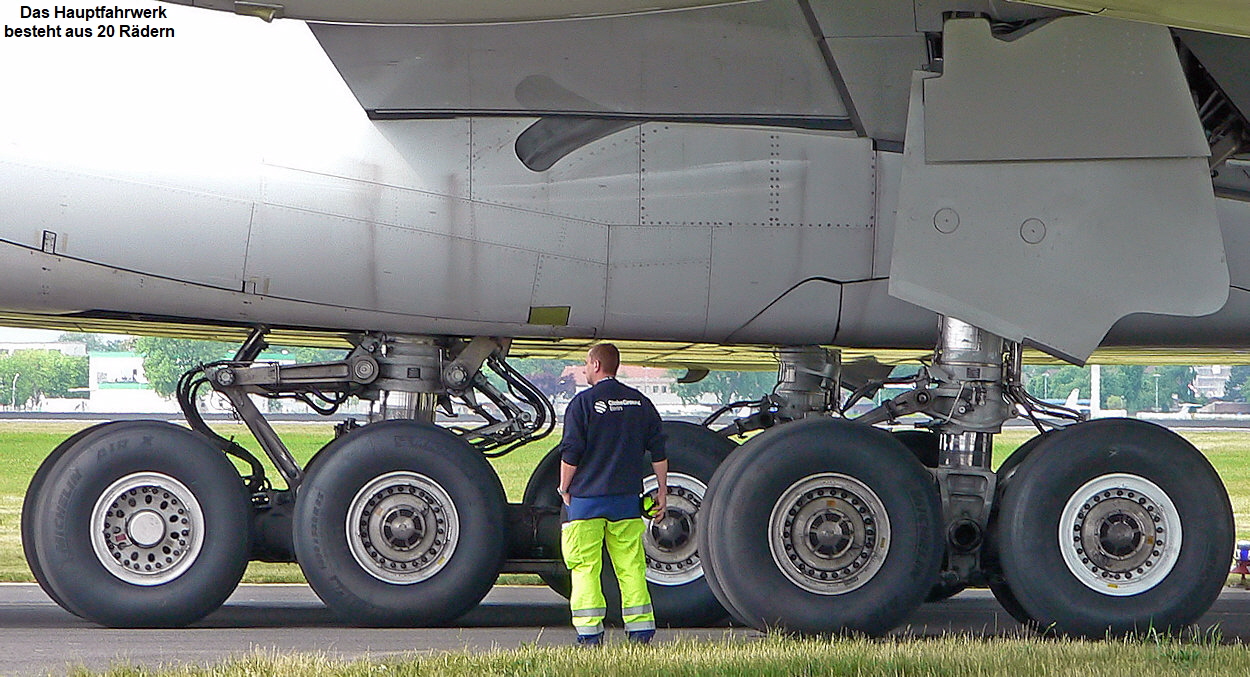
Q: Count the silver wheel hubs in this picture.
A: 5